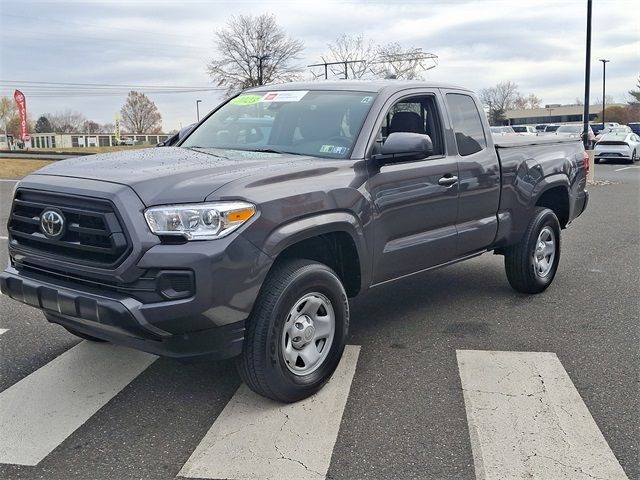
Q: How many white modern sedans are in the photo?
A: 1